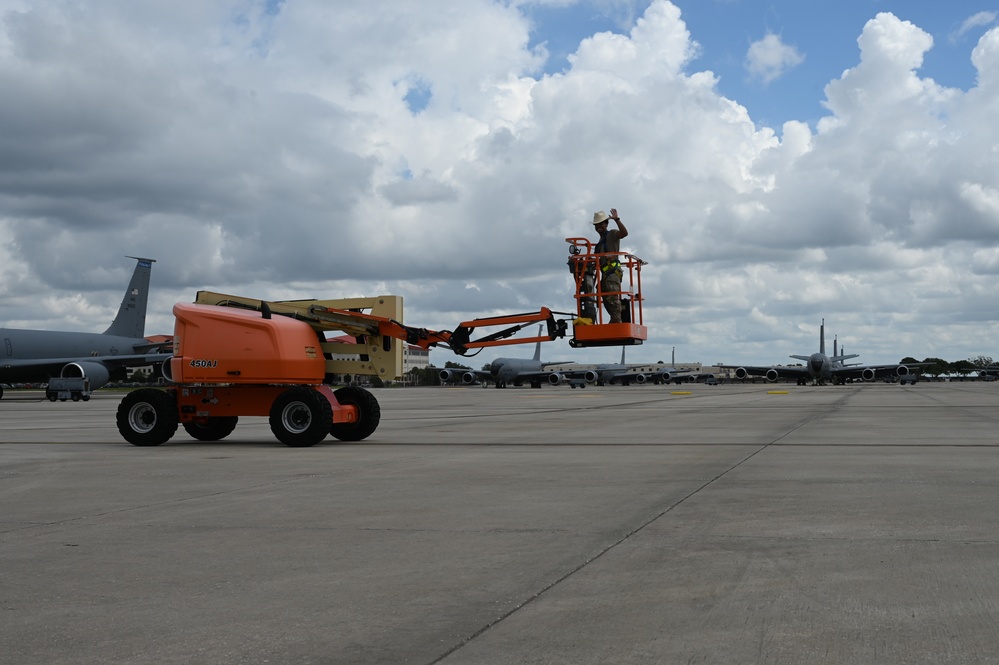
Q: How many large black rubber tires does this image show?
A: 4